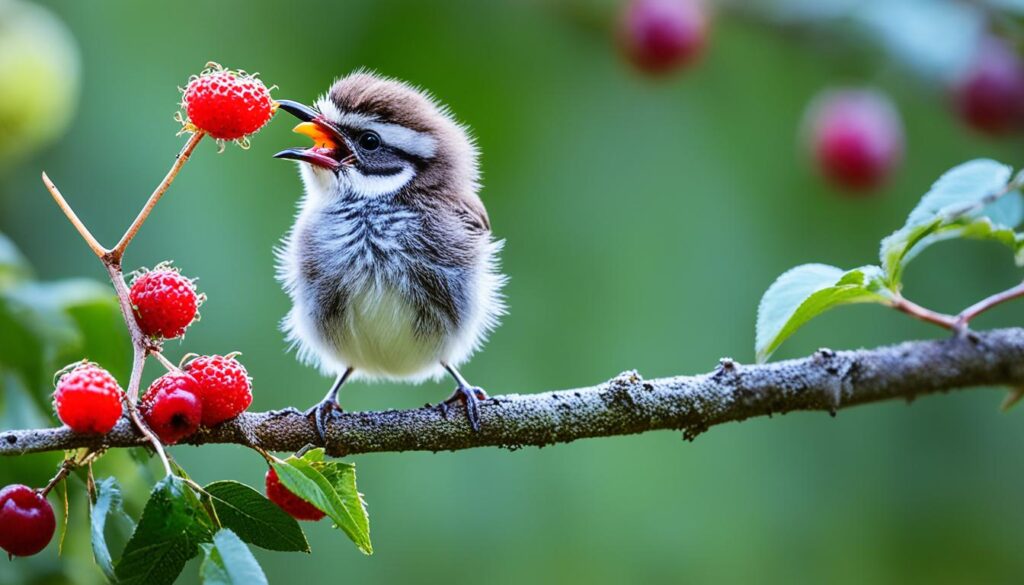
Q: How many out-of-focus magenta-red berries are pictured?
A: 3